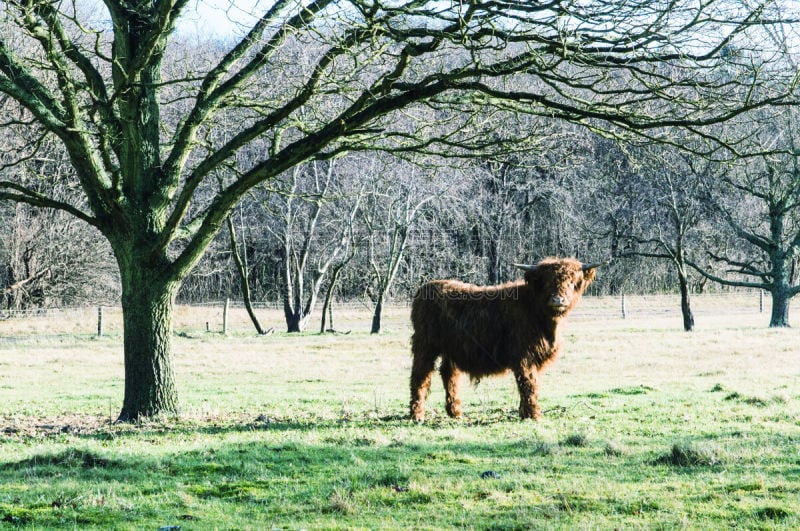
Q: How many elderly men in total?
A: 0